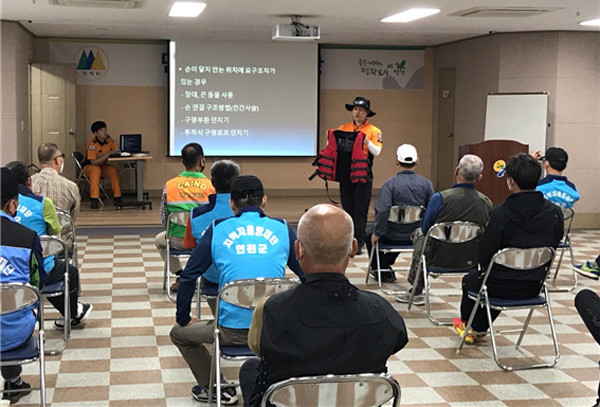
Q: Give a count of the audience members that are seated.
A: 11